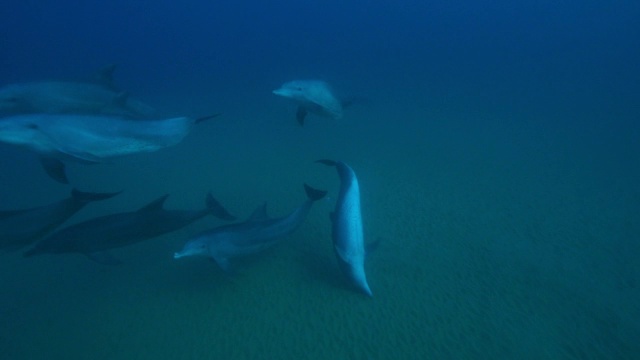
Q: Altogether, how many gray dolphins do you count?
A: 7